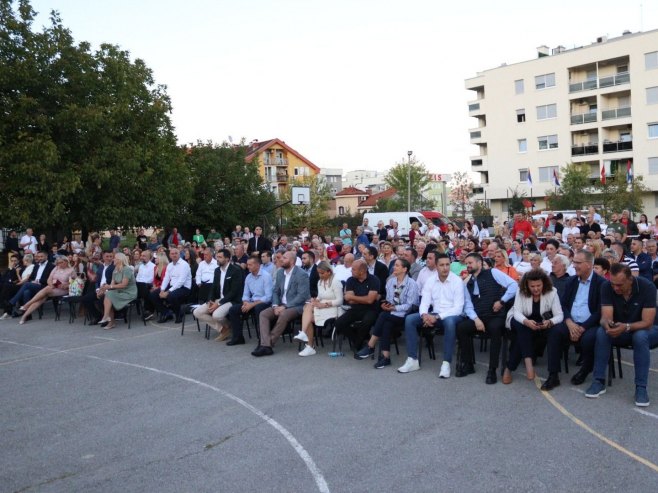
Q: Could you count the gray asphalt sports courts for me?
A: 1